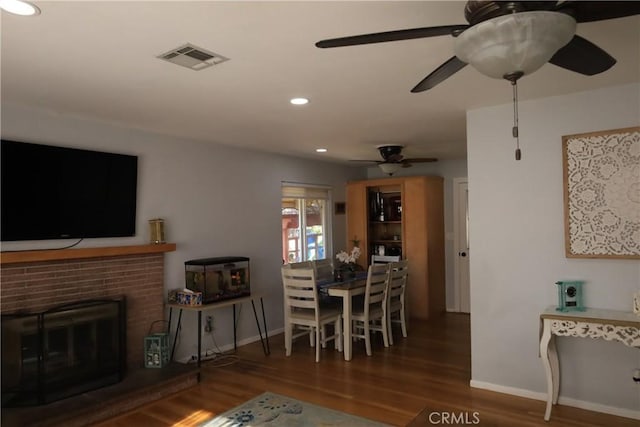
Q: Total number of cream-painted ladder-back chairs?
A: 6